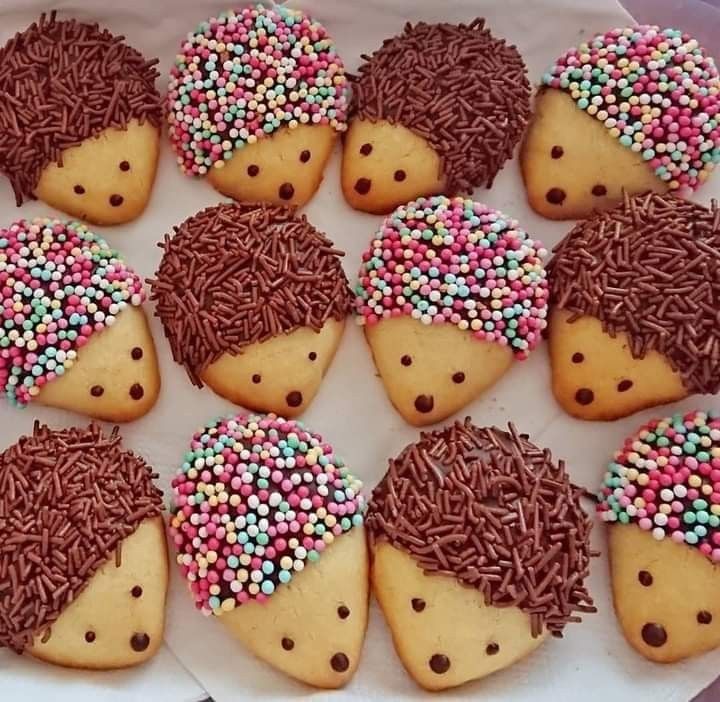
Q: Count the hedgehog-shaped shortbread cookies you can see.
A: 12